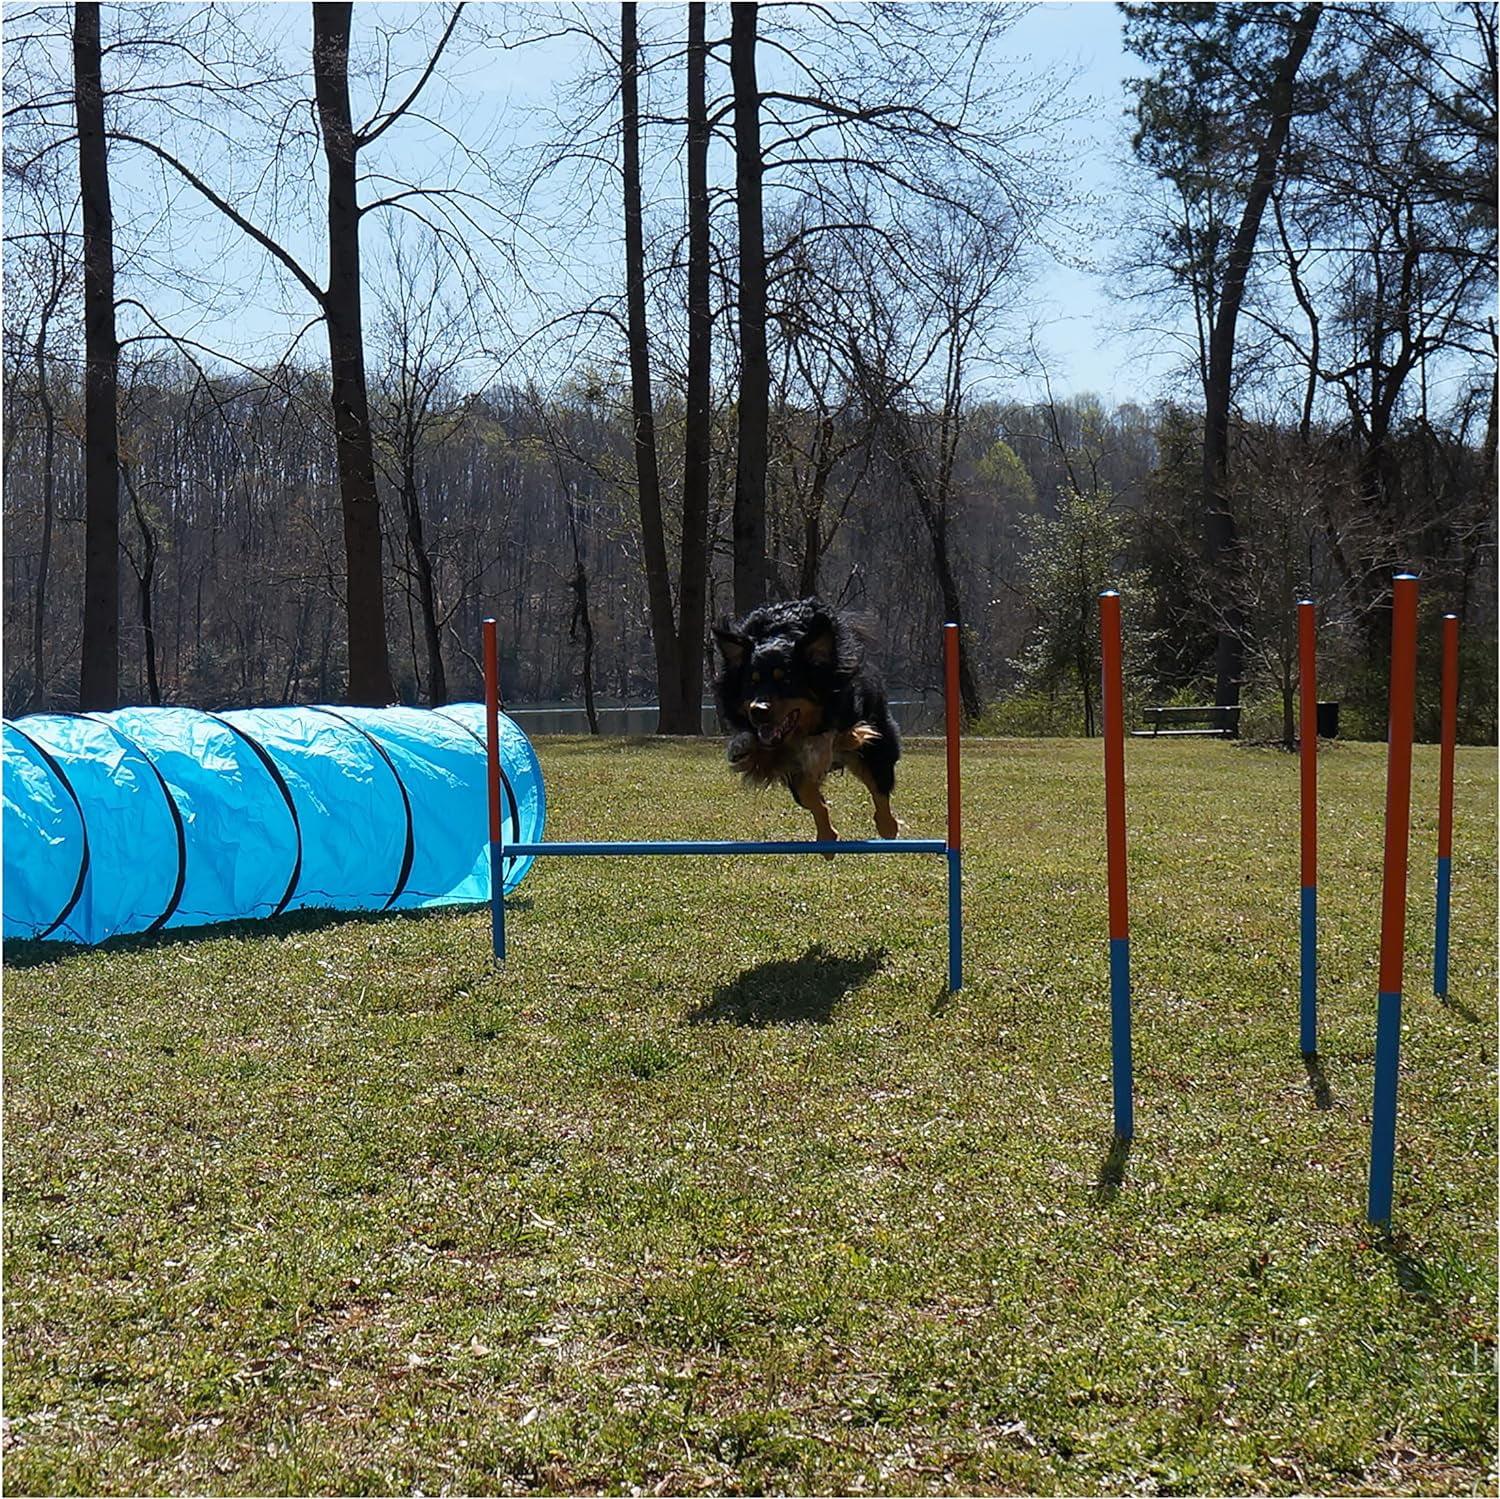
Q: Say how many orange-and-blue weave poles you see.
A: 4